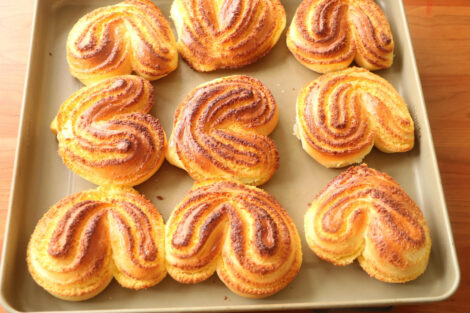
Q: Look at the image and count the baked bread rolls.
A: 9